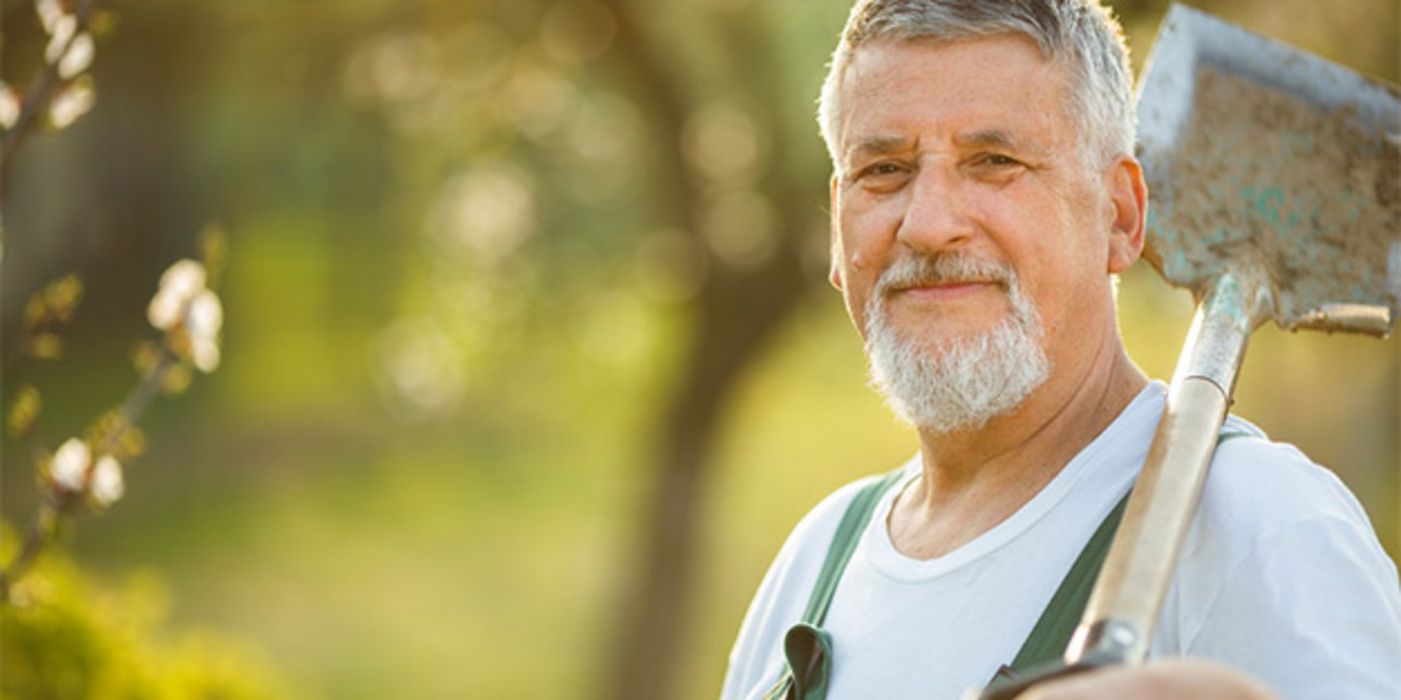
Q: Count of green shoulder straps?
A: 2